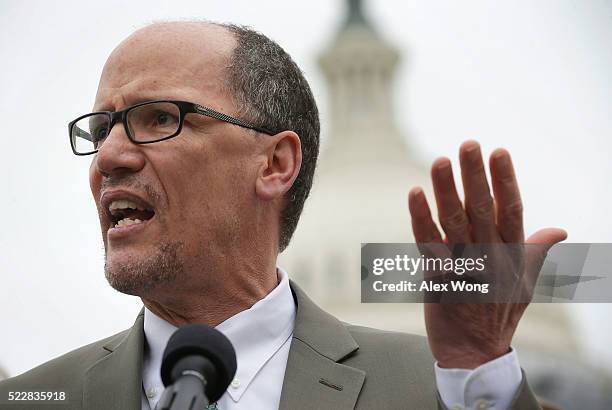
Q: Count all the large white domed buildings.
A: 1